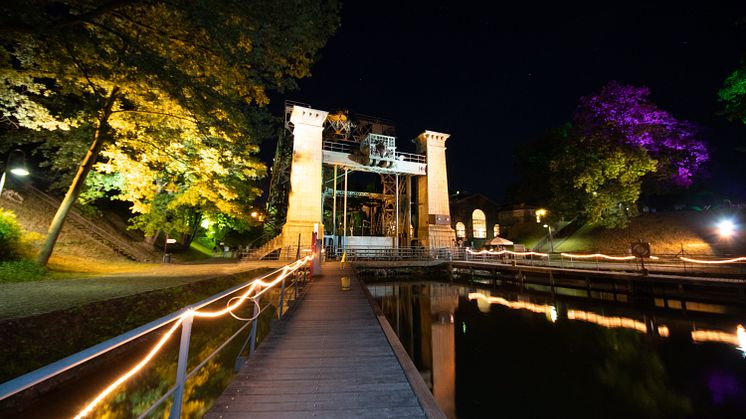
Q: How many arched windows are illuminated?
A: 3